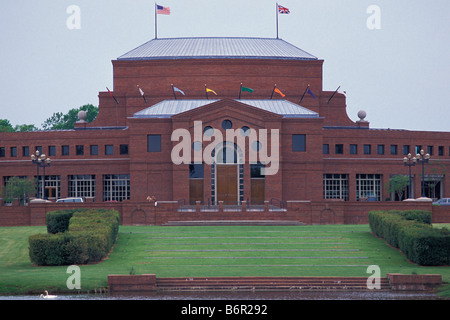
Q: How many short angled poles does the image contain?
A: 8